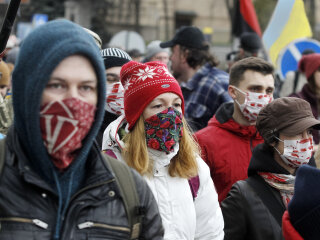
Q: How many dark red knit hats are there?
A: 1